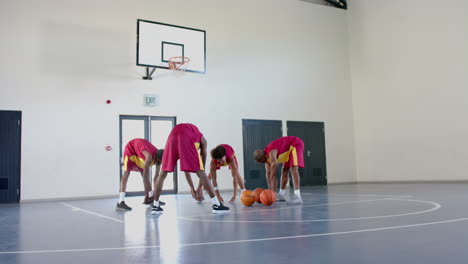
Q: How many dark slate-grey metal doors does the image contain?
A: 3